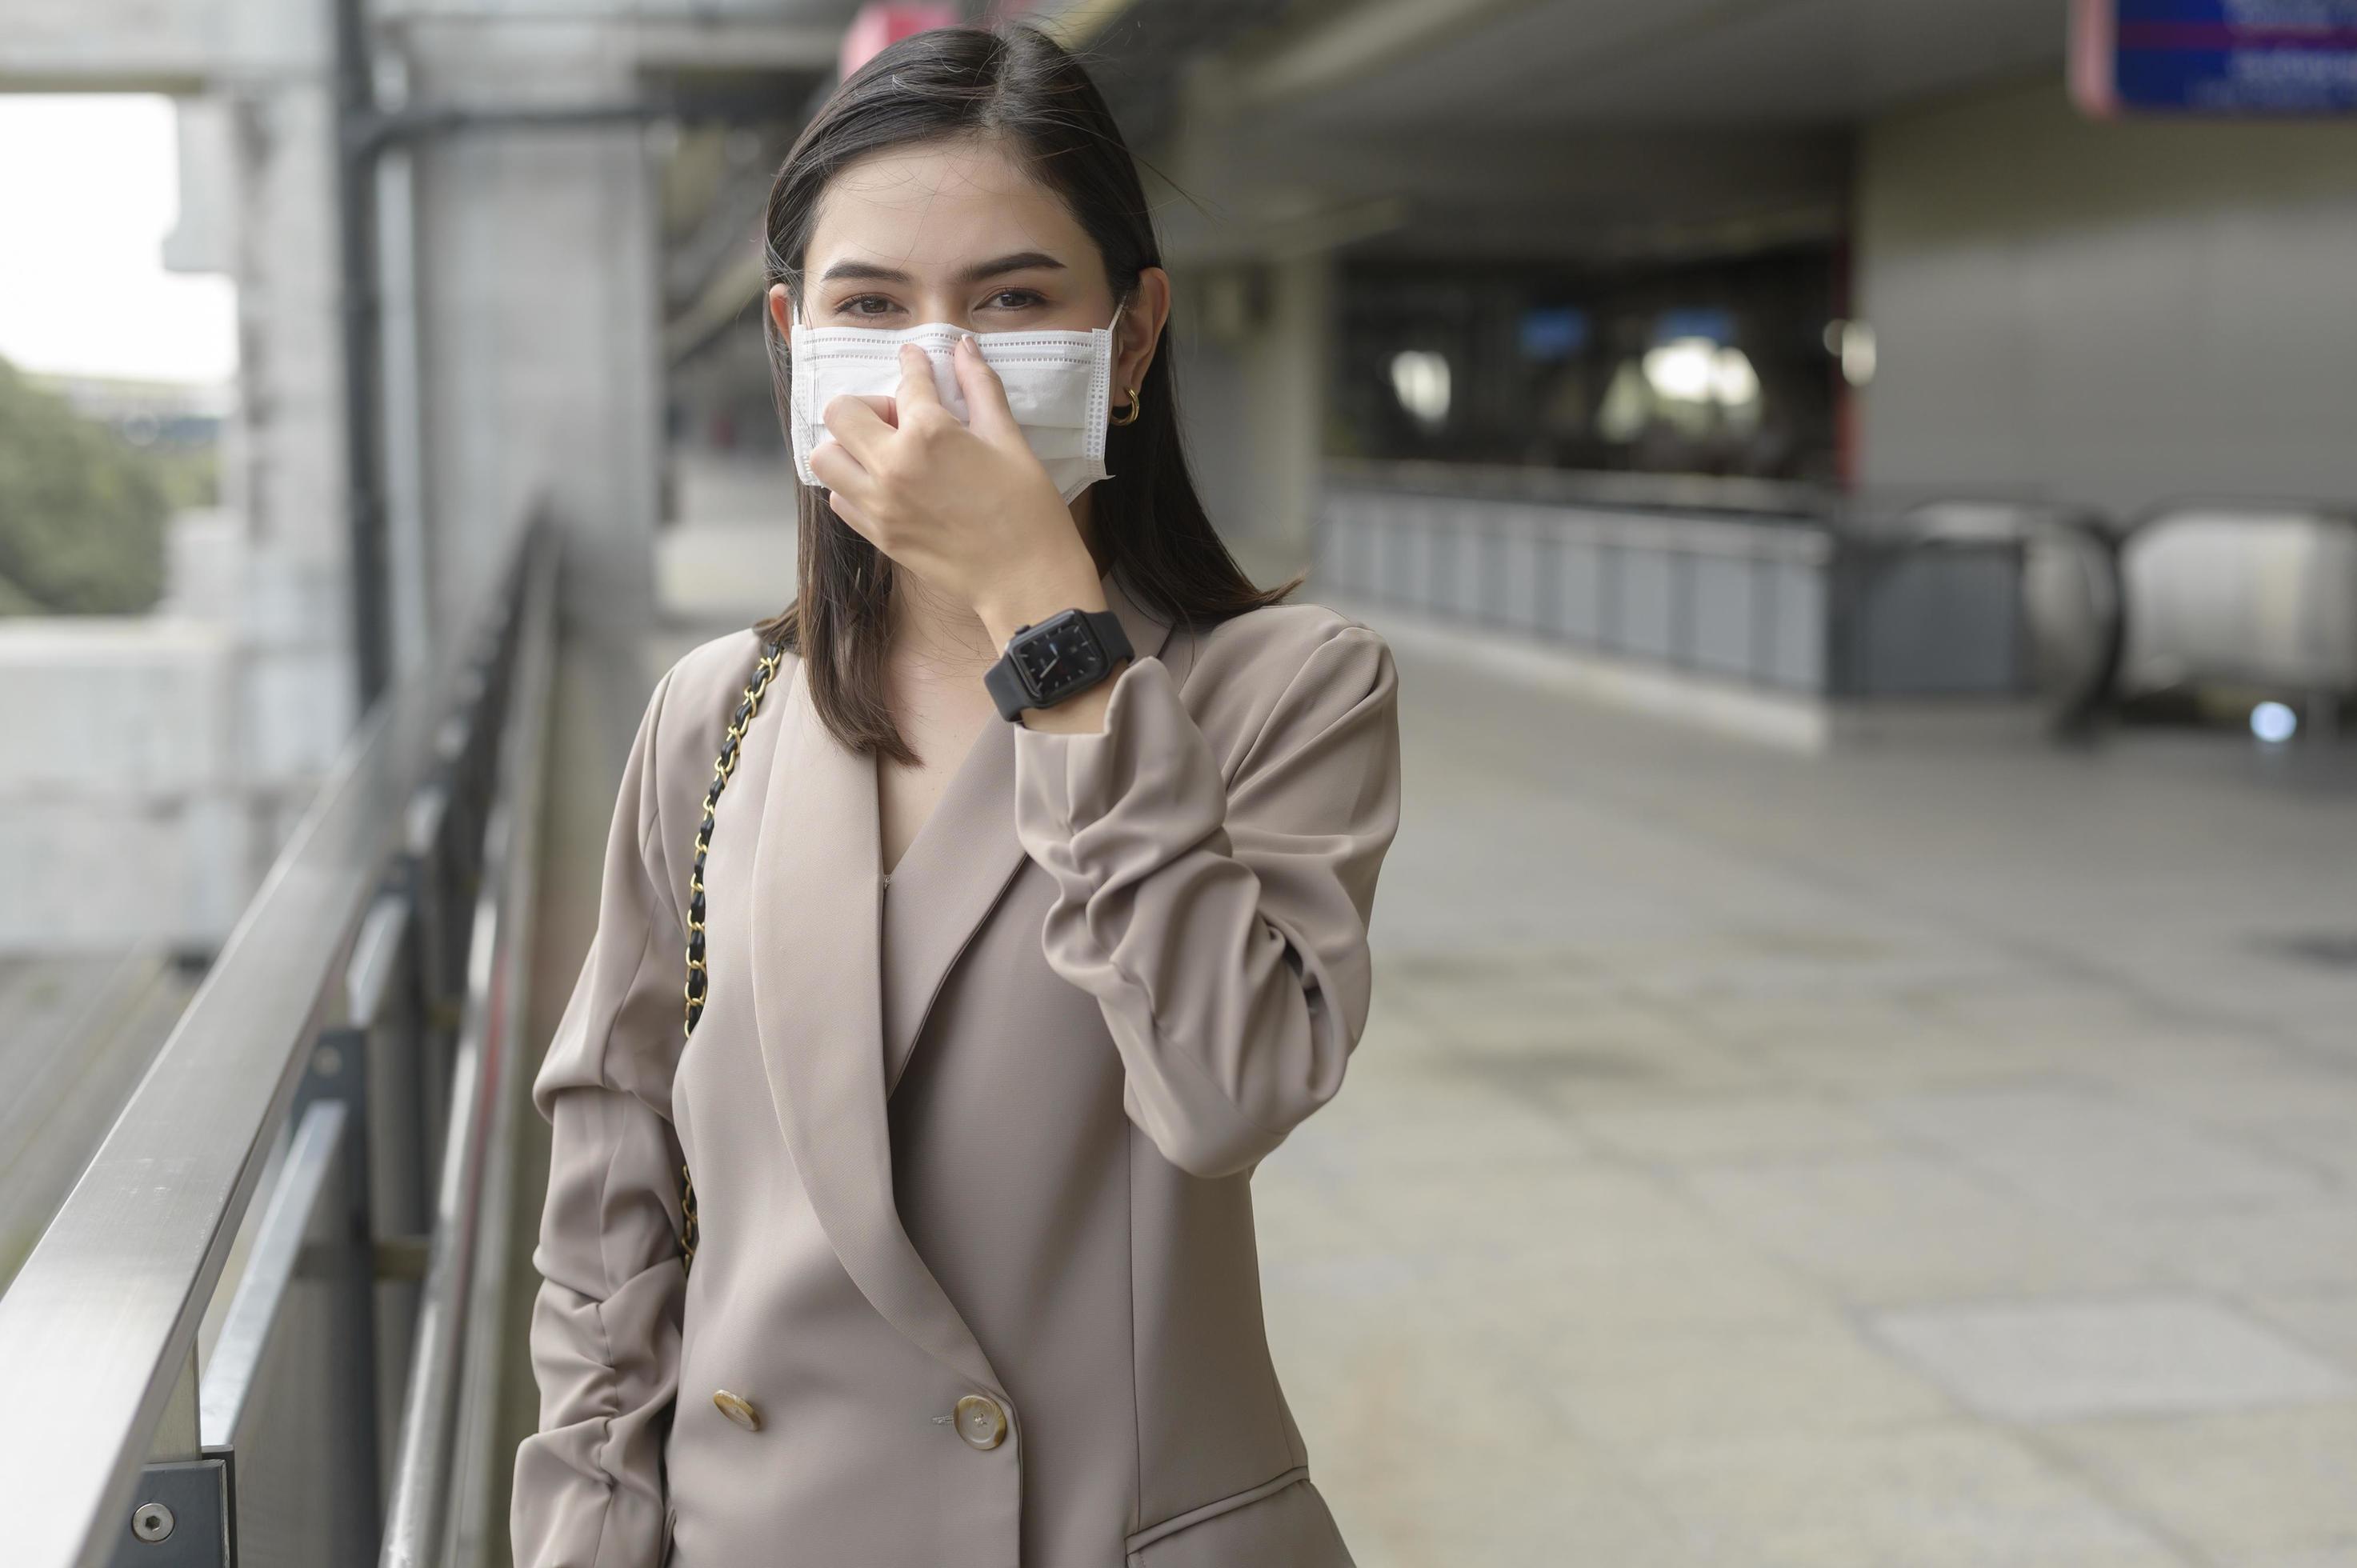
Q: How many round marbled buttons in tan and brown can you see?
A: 2